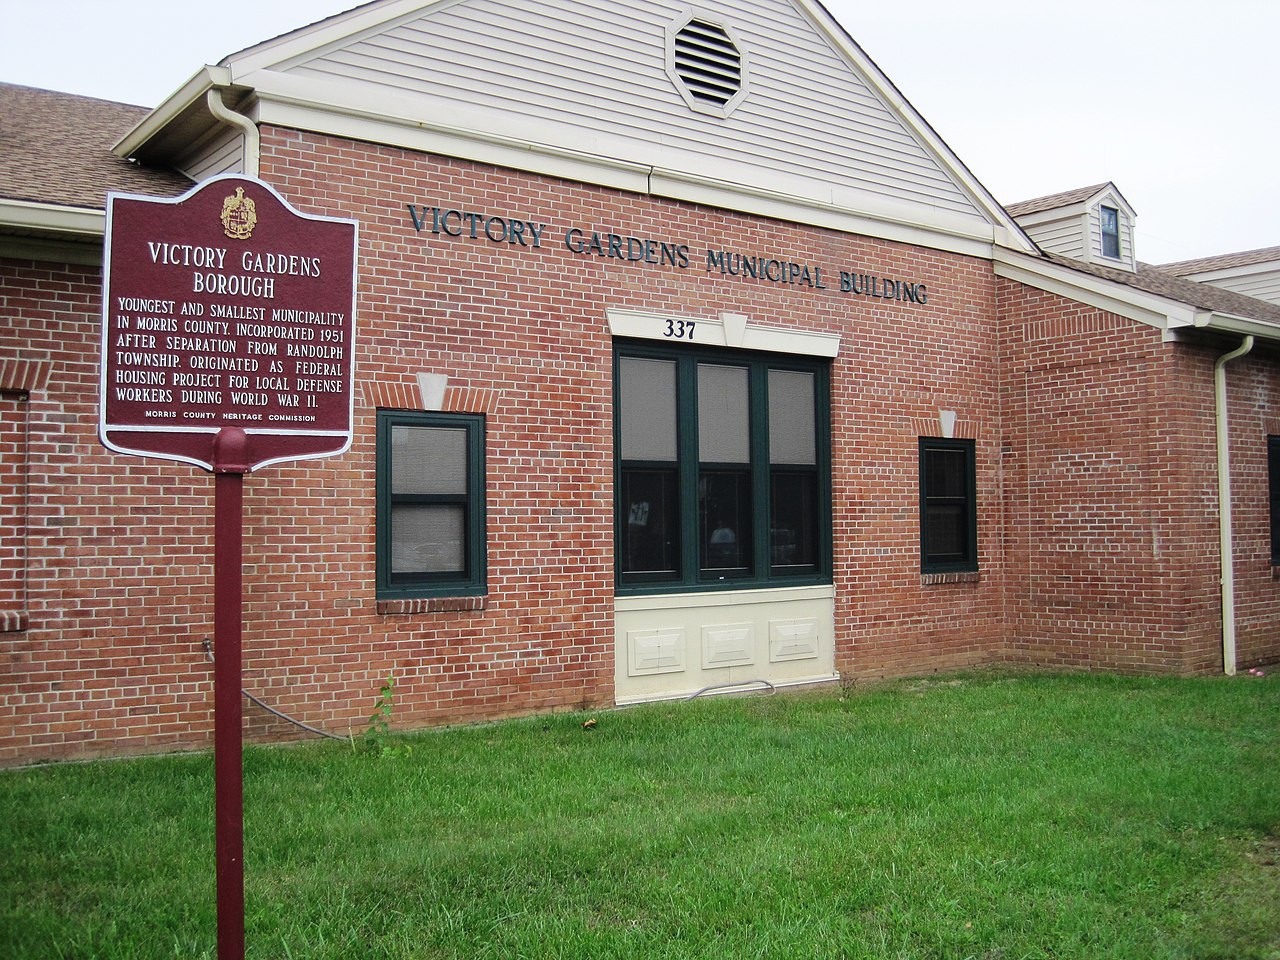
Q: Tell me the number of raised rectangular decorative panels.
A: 3